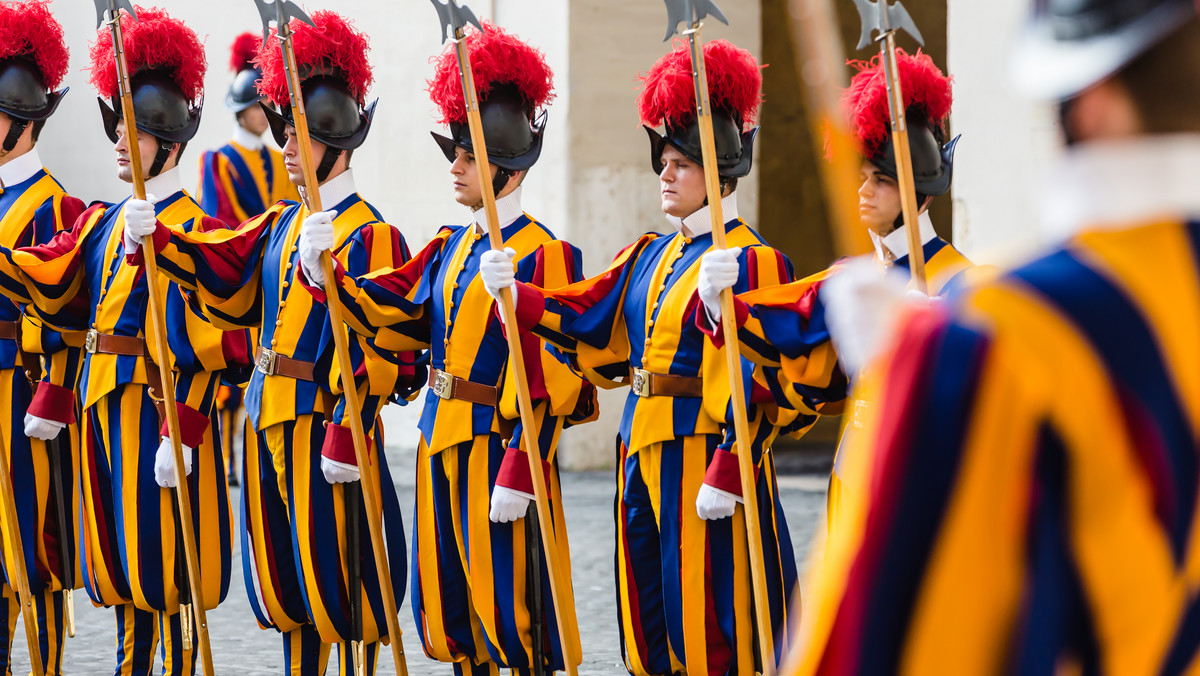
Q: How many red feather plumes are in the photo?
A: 7